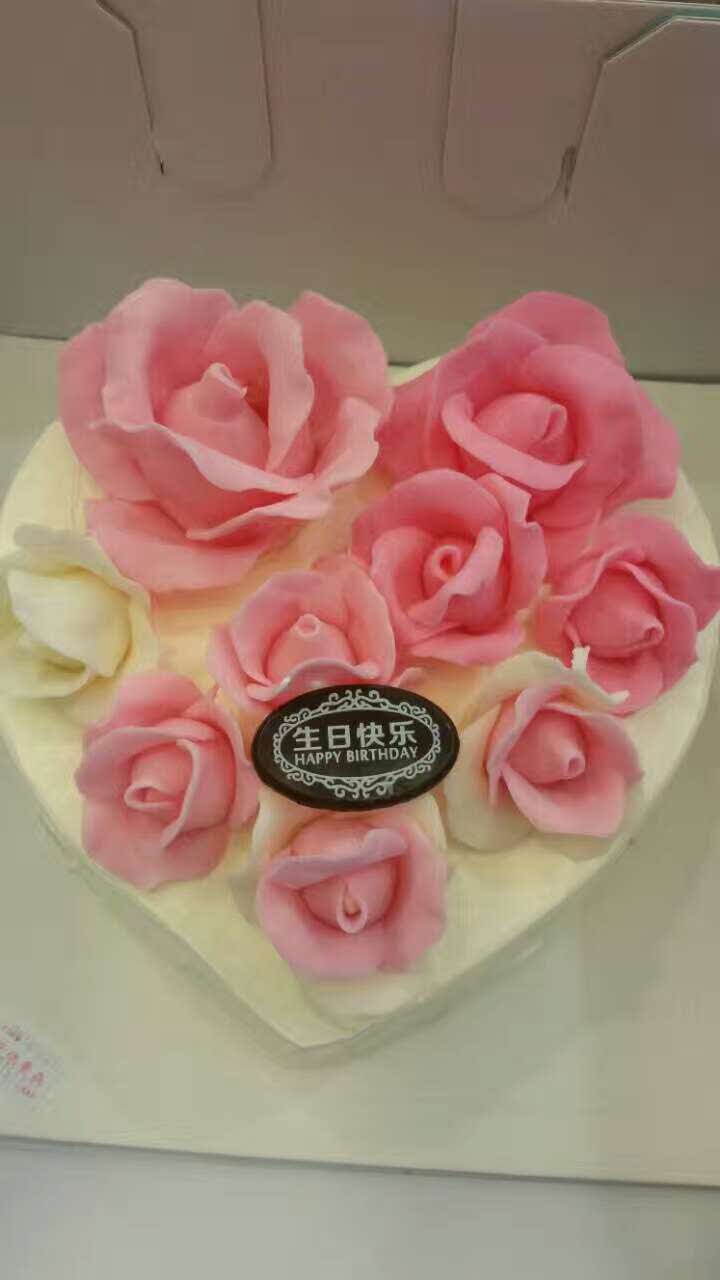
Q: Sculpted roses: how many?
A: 9